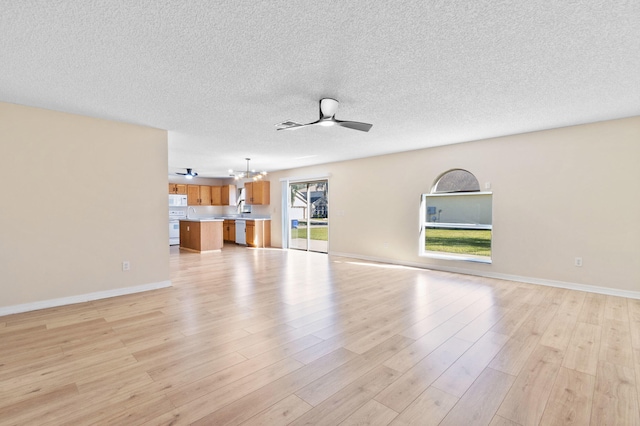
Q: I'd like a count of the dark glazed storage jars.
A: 0